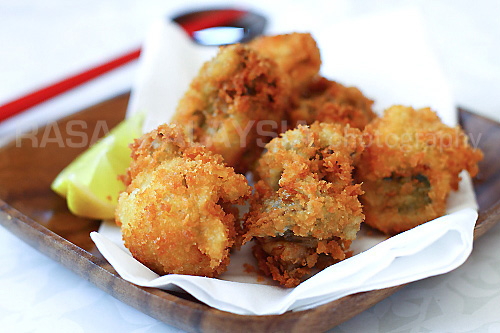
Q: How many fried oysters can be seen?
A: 6